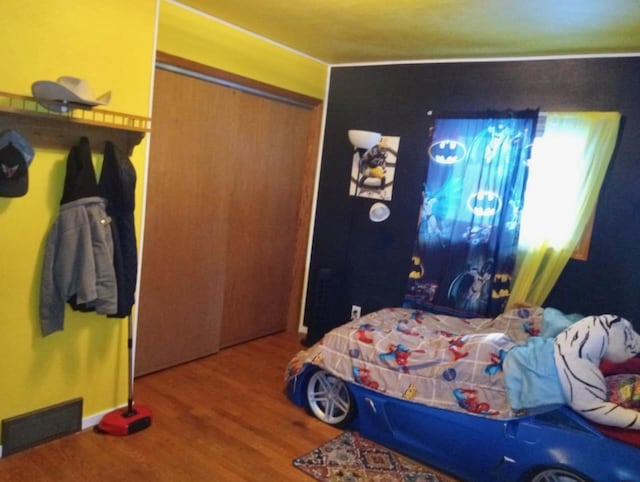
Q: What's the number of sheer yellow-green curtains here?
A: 1